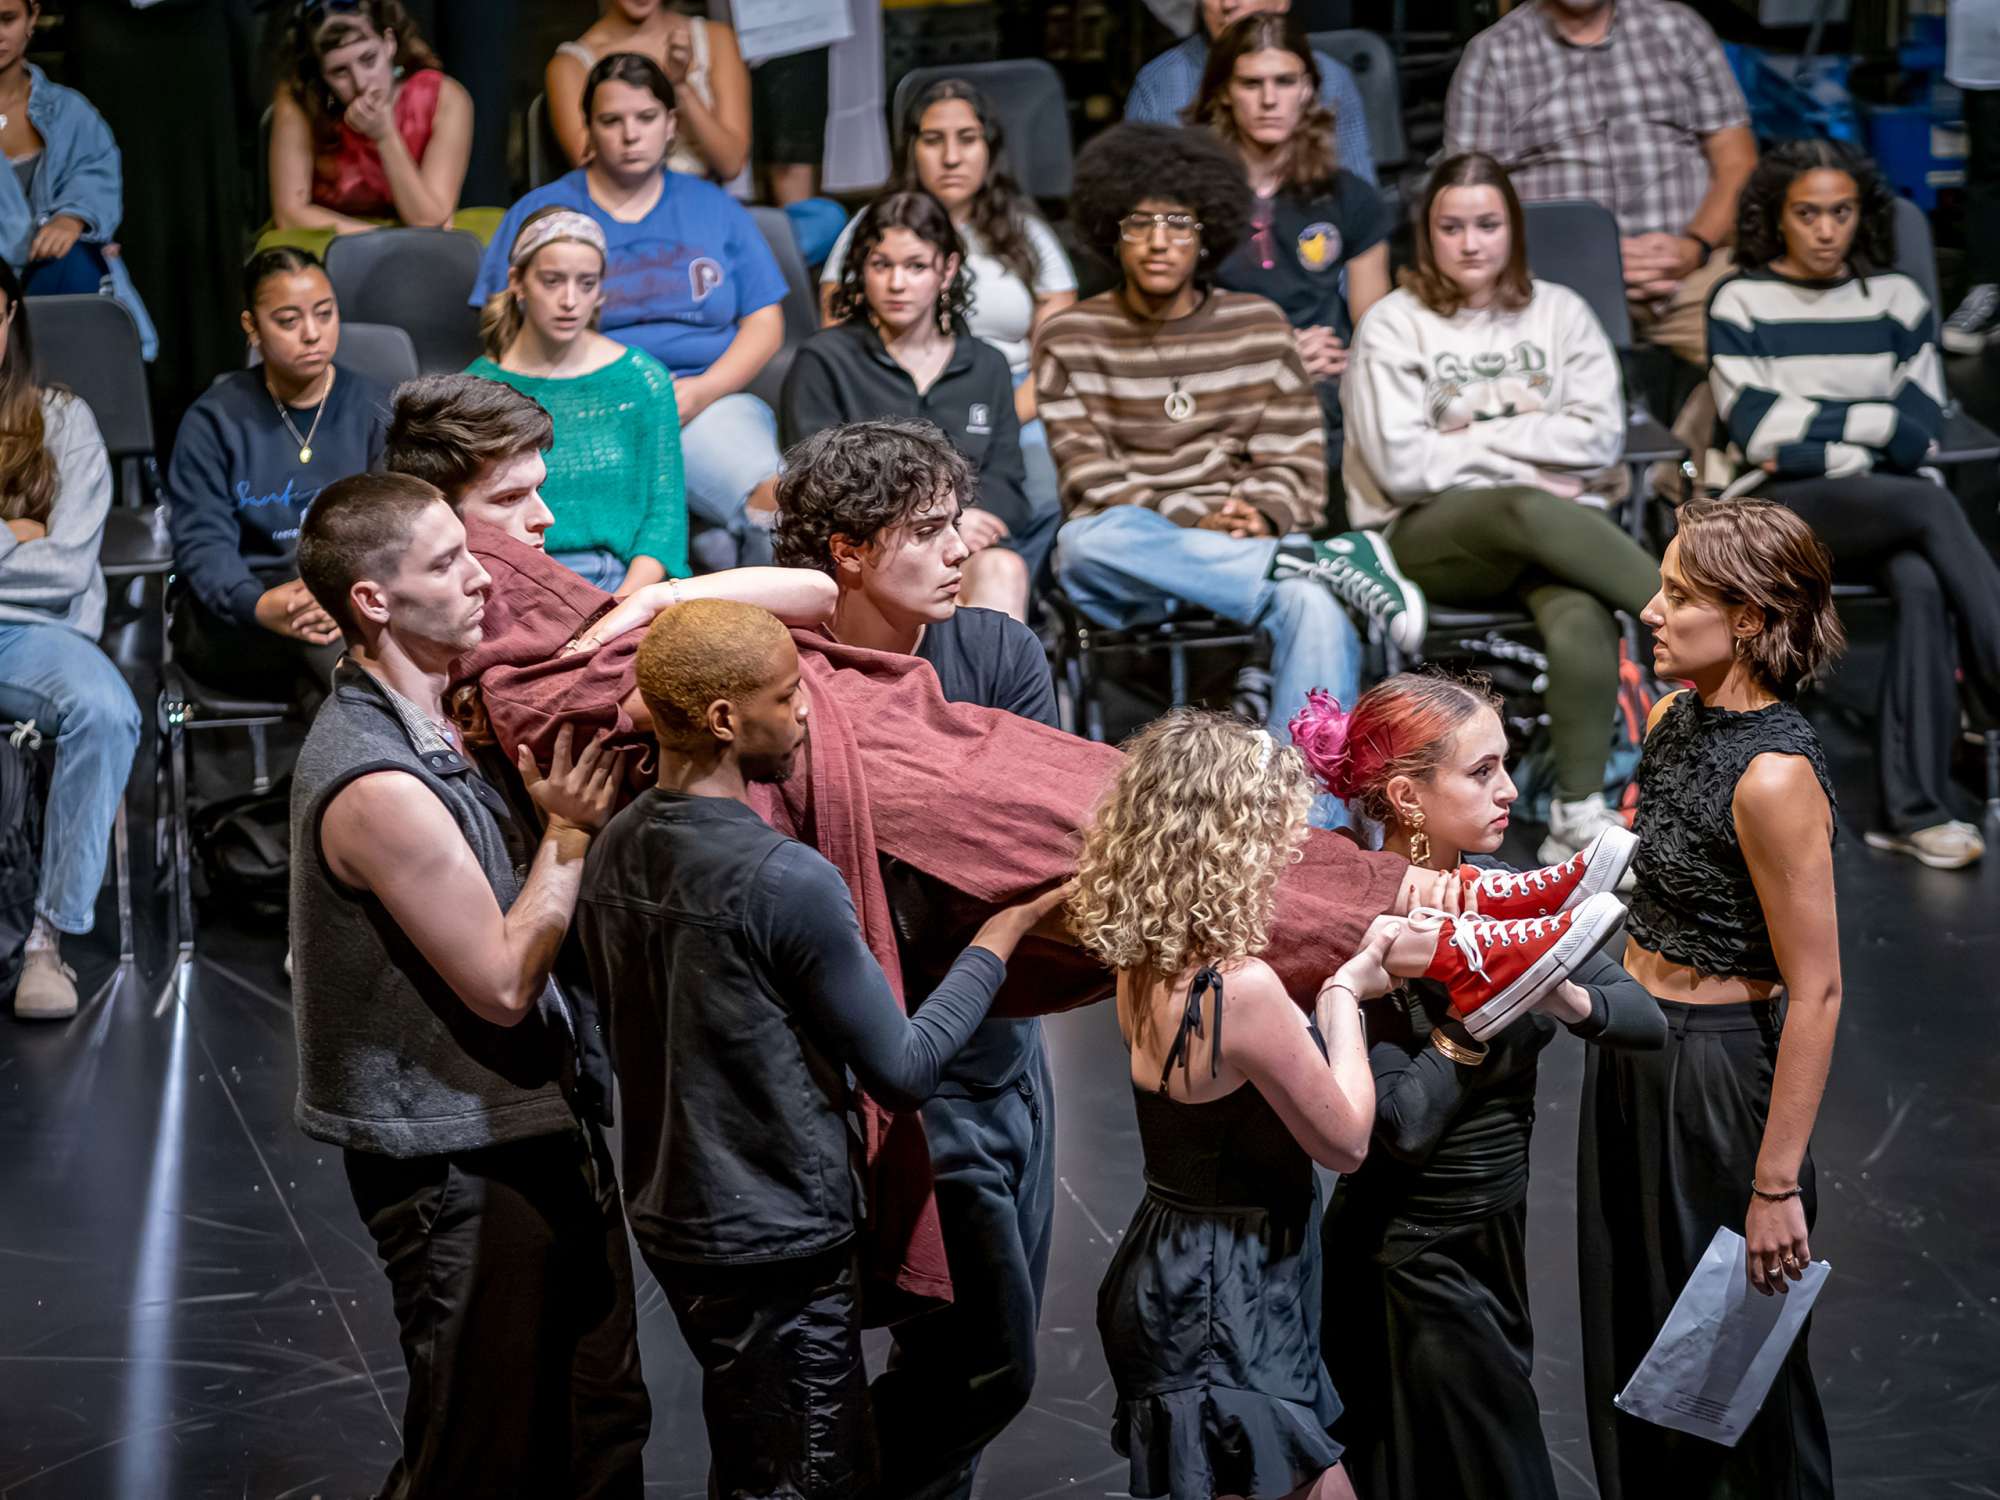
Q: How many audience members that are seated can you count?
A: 15